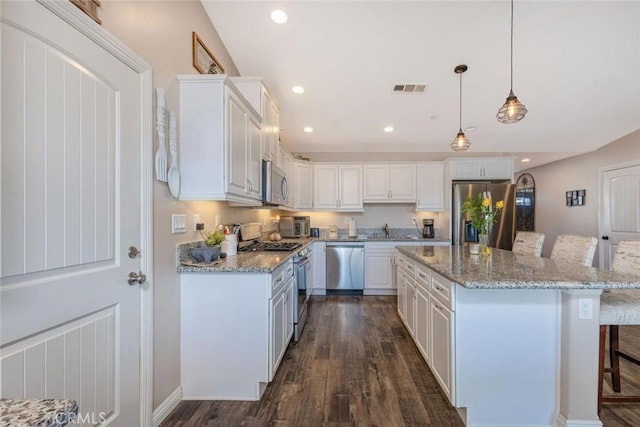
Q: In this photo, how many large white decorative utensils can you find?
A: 2